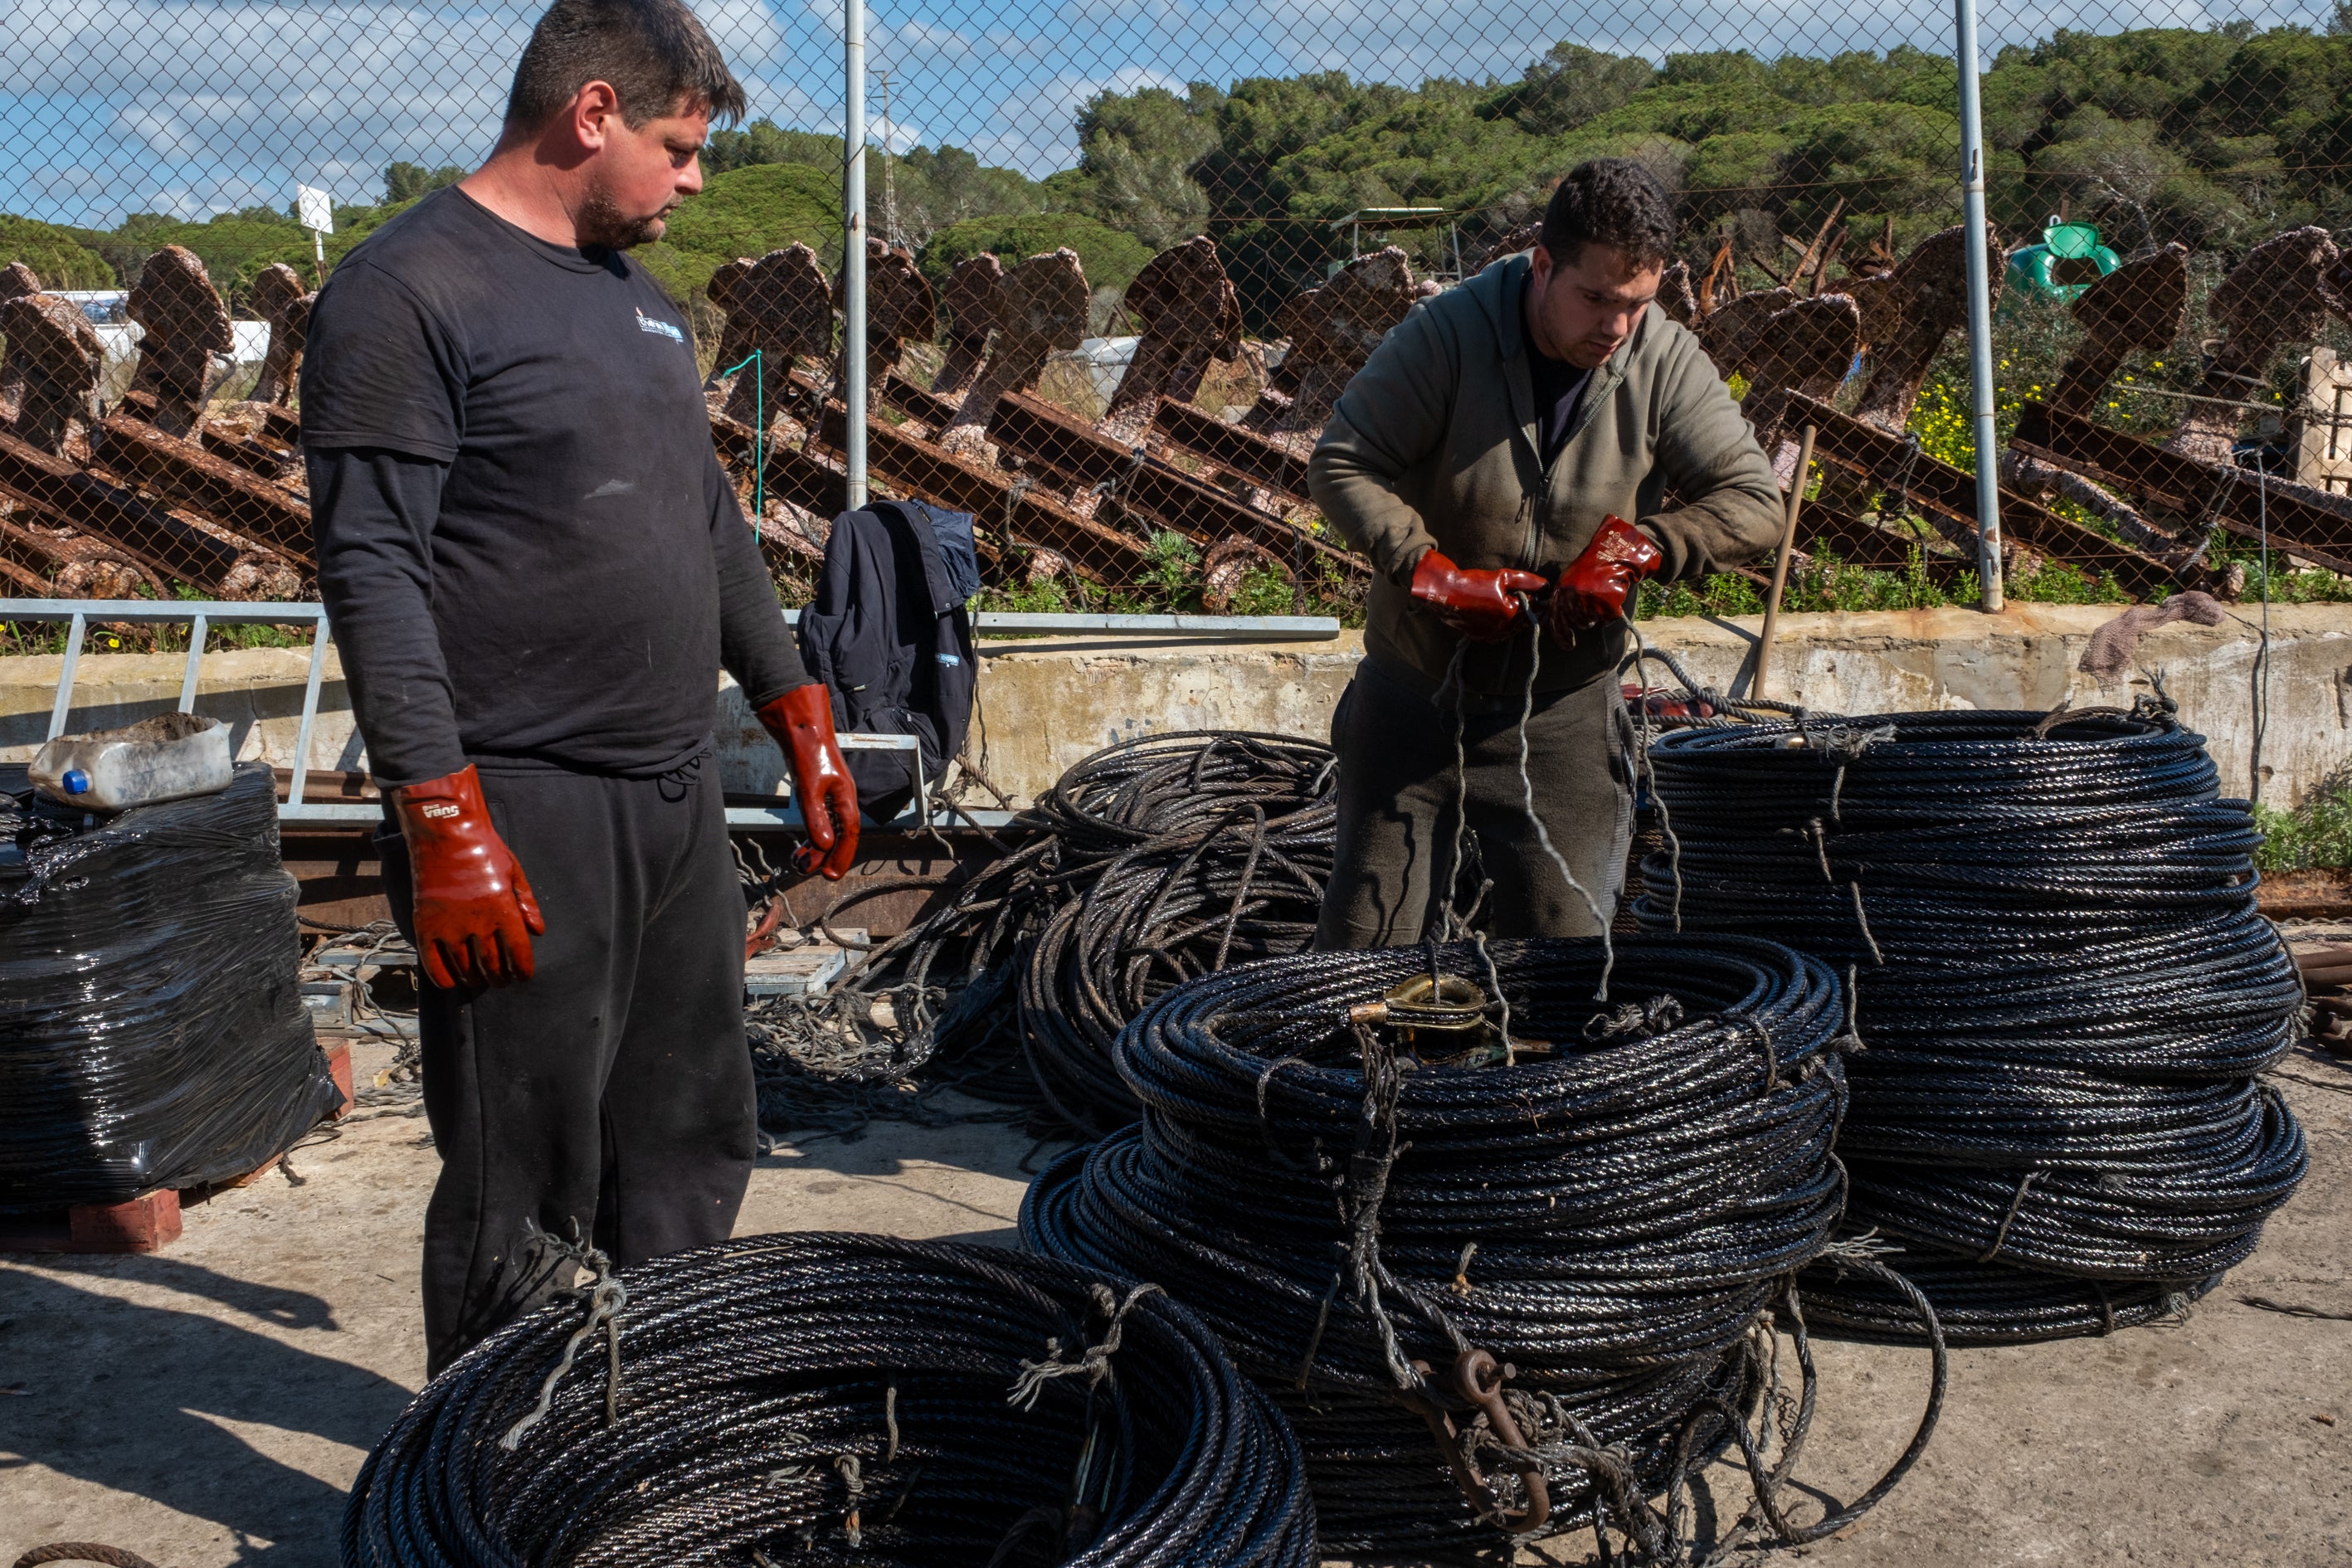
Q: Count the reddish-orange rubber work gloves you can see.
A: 4